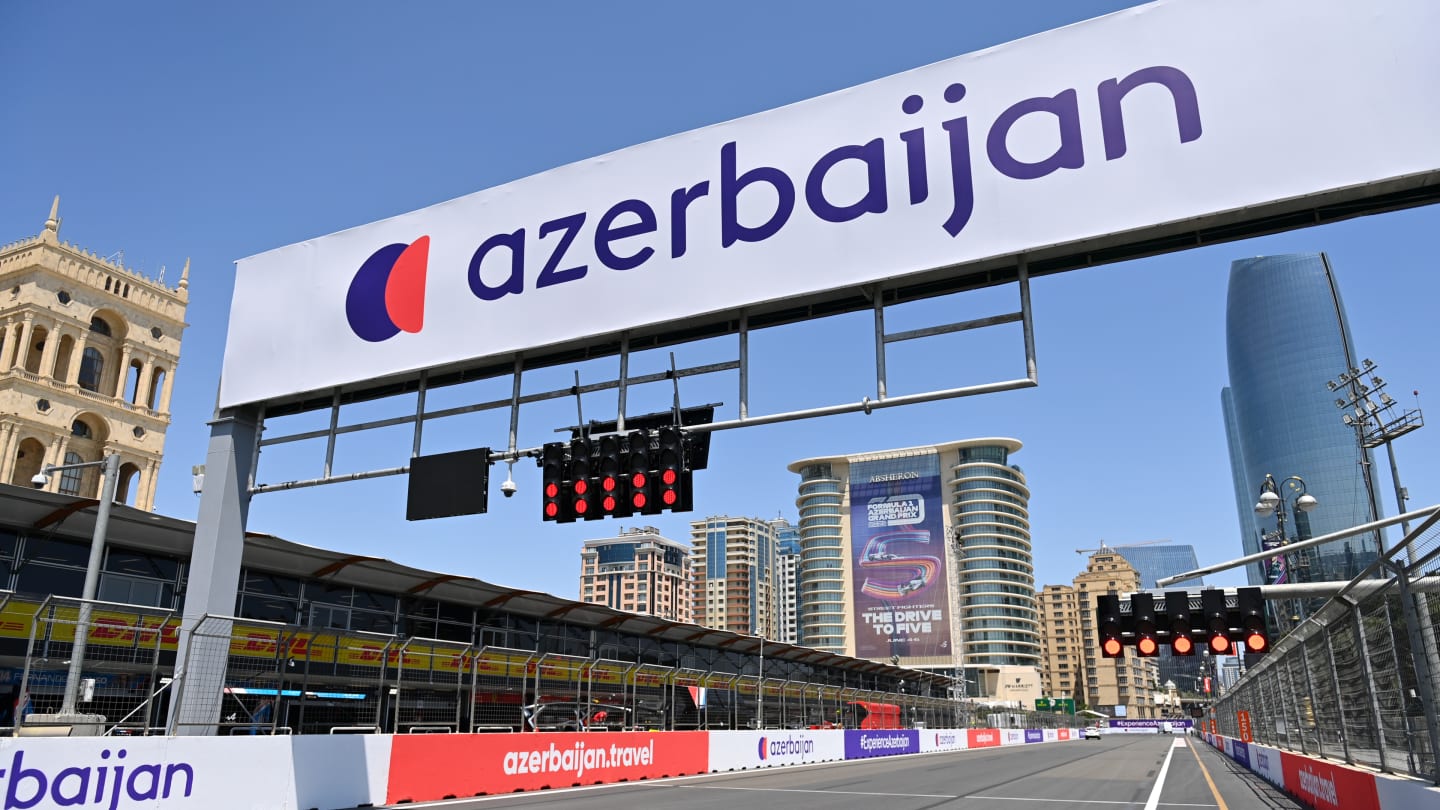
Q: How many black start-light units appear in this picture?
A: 10